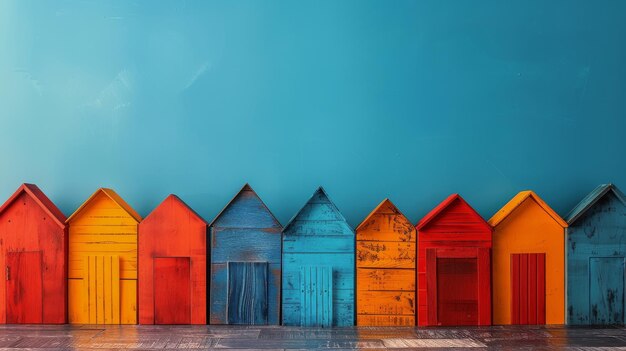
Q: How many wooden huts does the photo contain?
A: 9